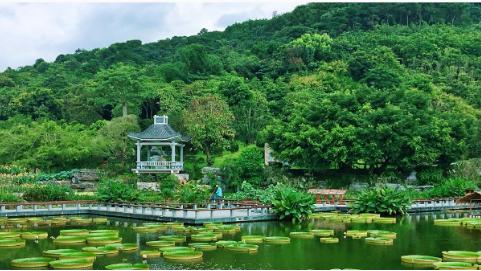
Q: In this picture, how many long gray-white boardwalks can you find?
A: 1